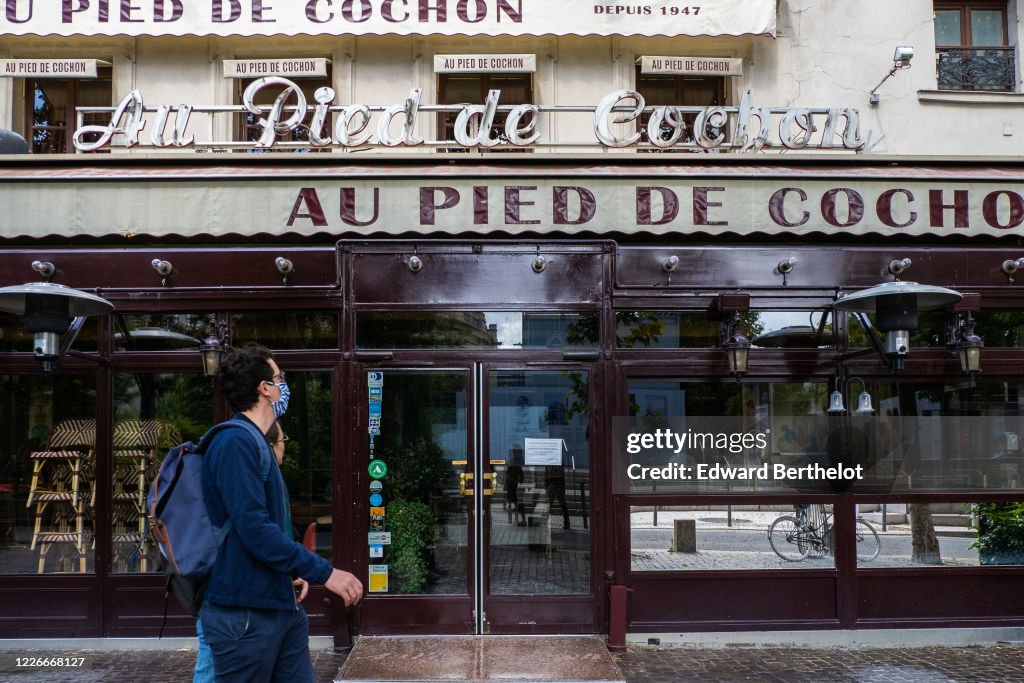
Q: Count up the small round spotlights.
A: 9